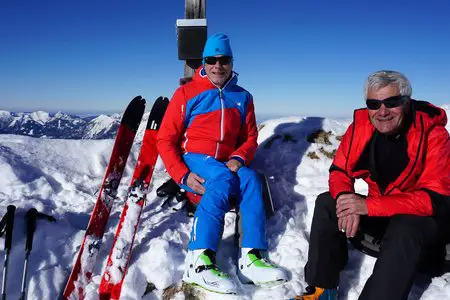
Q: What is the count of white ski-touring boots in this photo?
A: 2